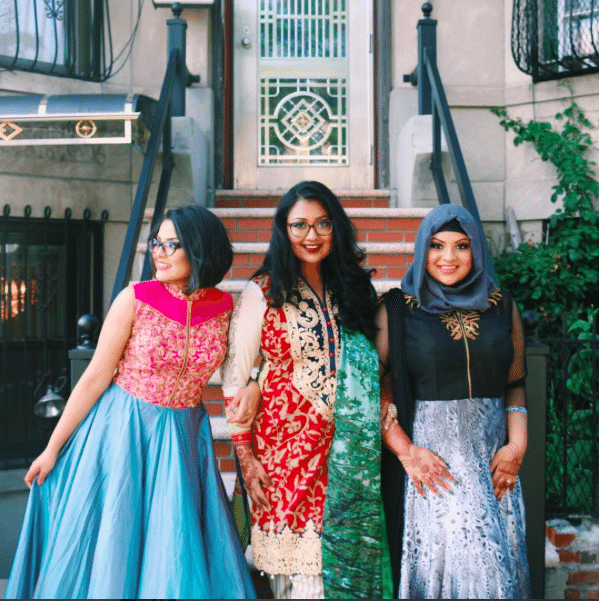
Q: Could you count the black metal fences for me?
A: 2